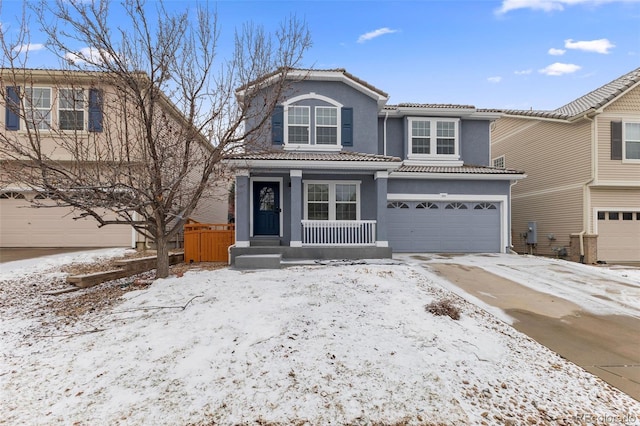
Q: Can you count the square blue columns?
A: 3